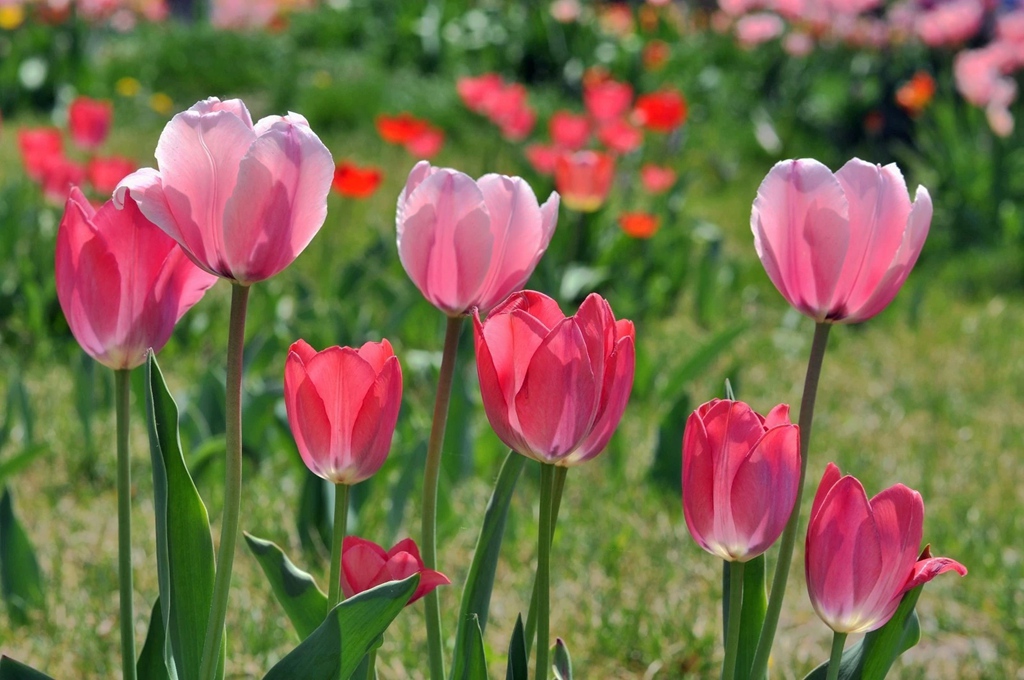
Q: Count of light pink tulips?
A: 3